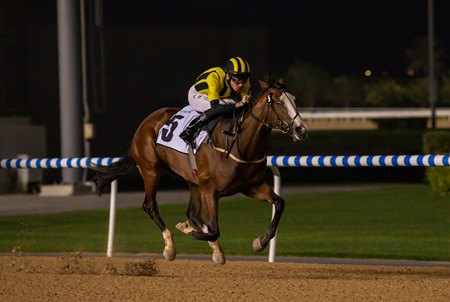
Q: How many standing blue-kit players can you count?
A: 0